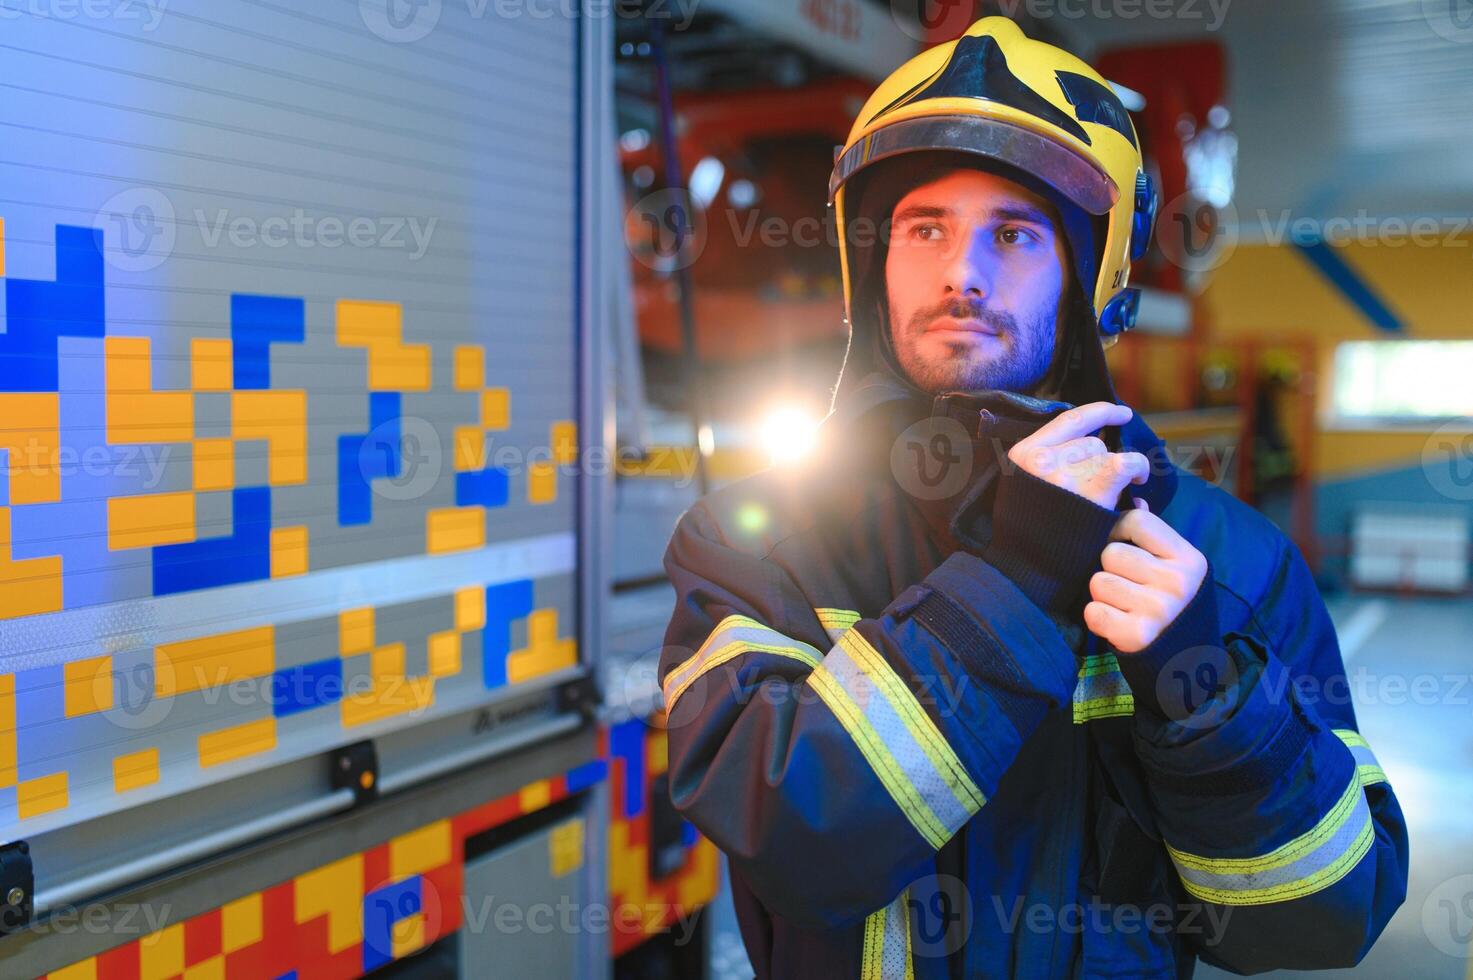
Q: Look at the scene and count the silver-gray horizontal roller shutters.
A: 1